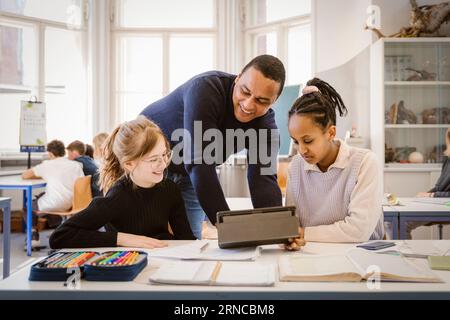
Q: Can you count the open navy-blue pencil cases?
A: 1